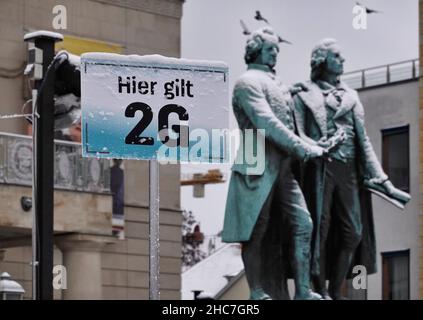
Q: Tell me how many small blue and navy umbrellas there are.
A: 0